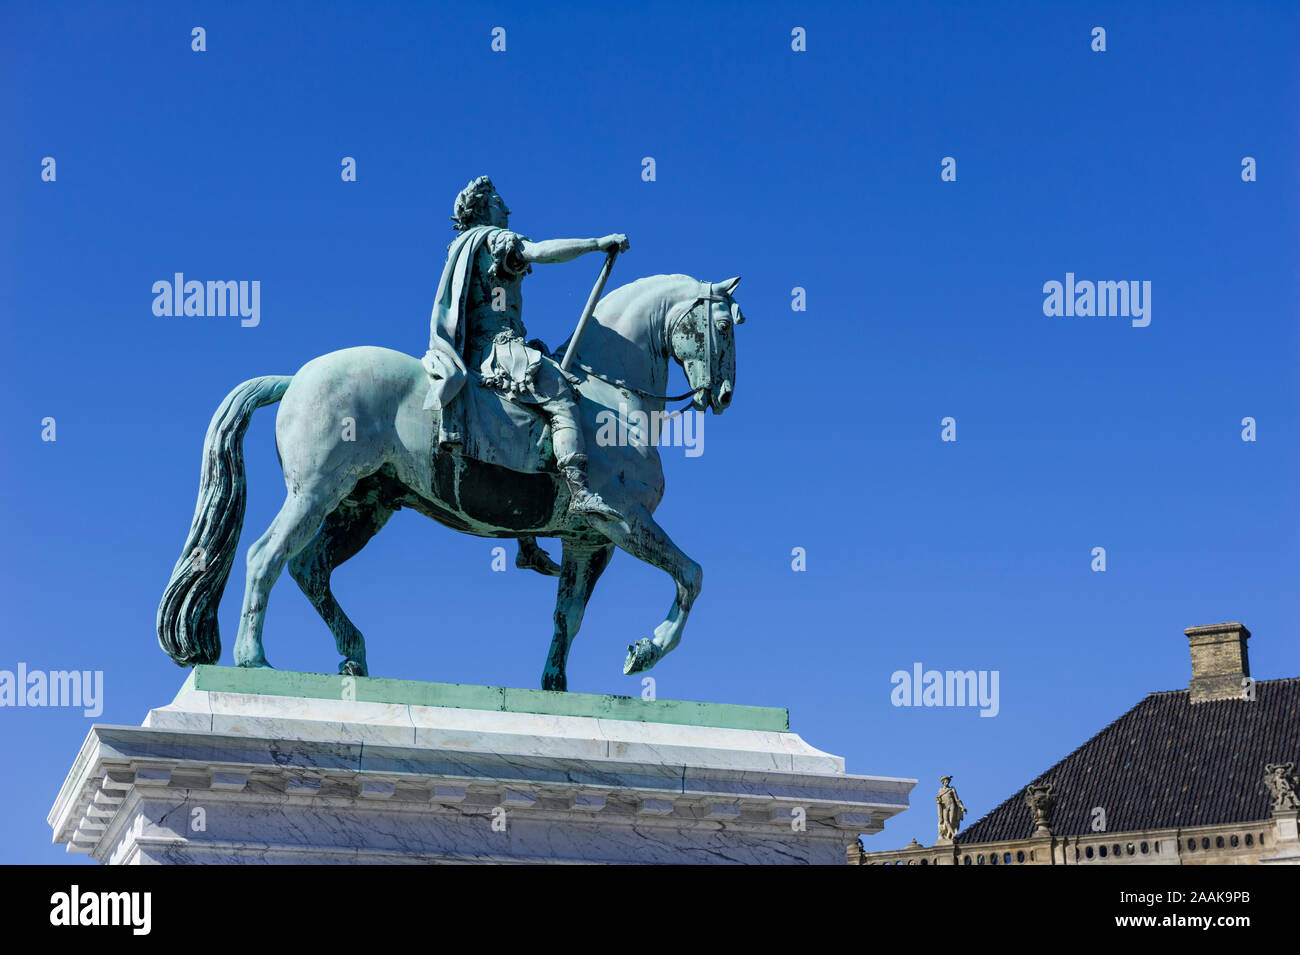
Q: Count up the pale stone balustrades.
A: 1